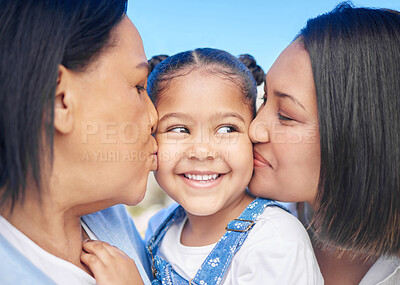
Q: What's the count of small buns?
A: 2